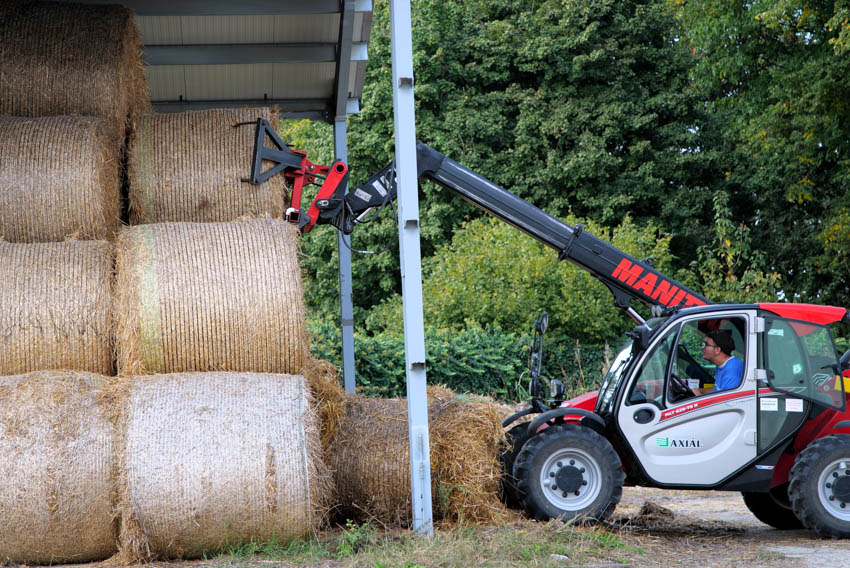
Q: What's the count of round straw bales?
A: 8